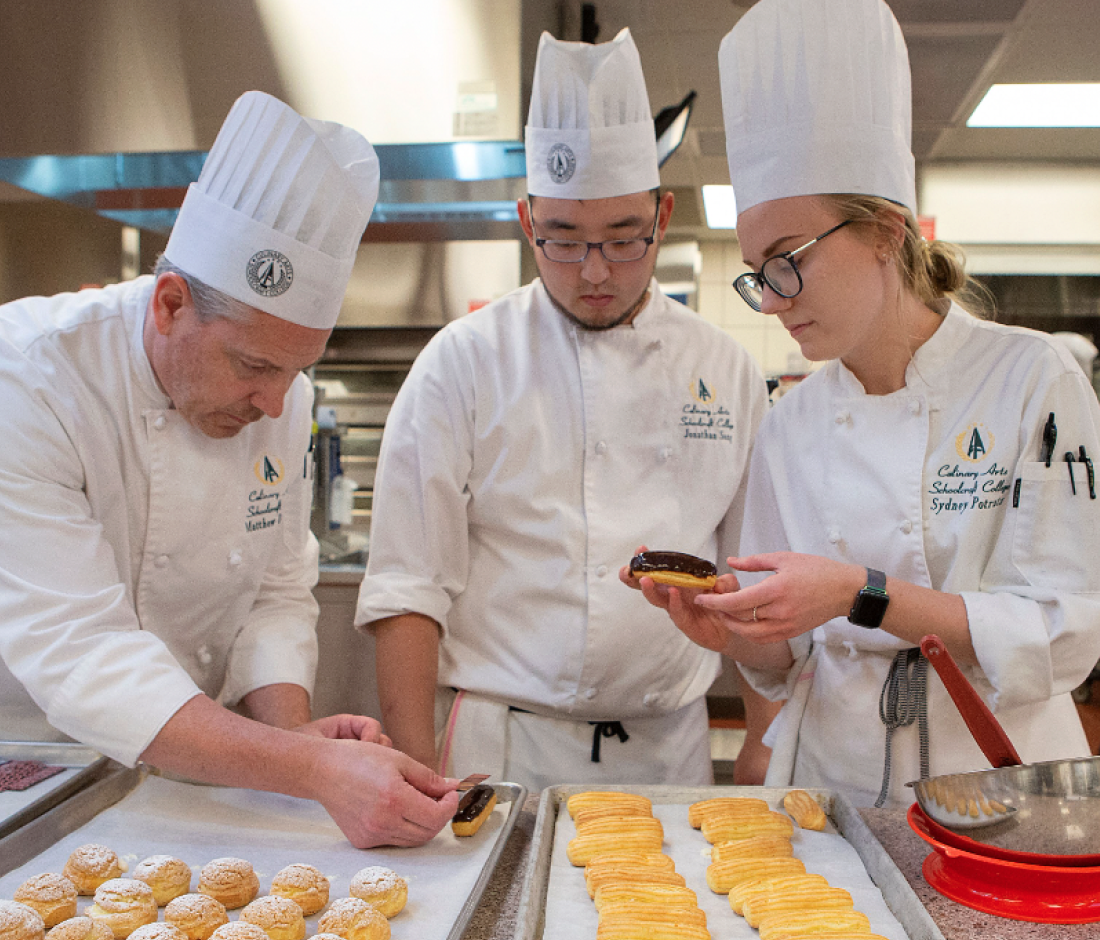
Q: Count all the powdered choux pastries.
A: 15